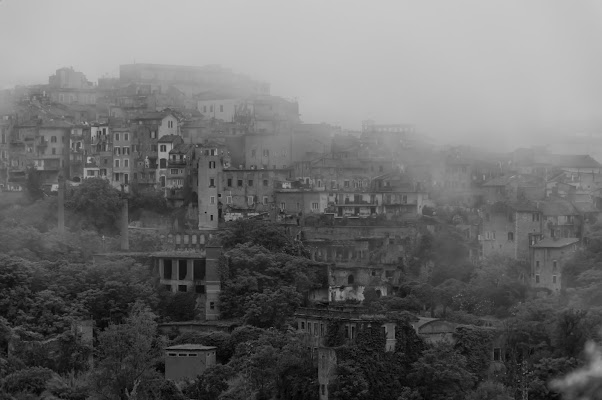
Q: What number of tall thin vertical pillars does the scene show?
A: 2